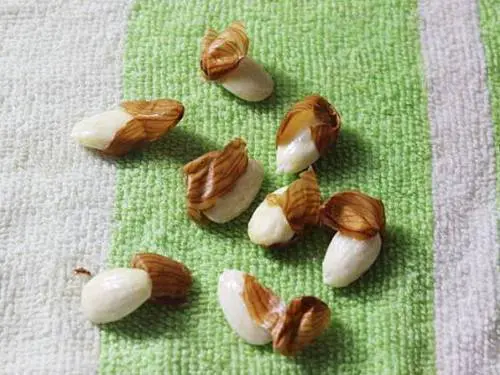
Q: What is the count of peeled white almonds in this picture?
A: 8